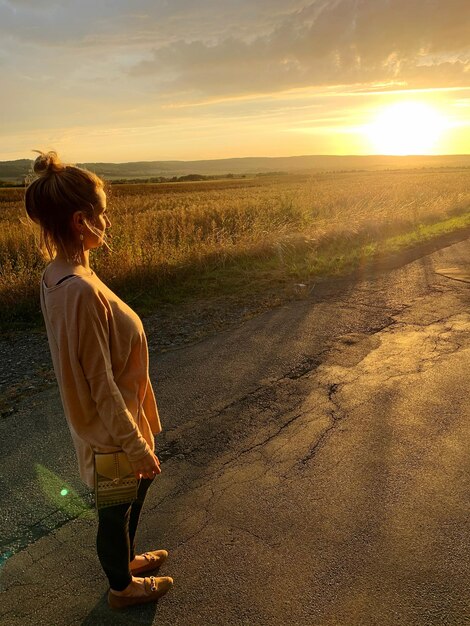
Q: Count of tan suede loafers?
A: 2